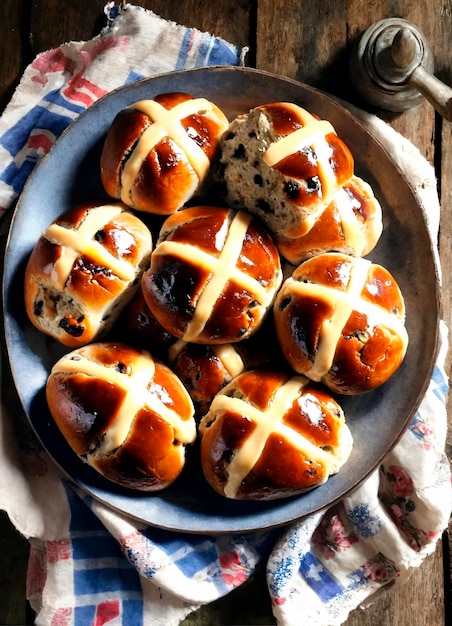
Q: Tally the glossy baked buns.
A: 9